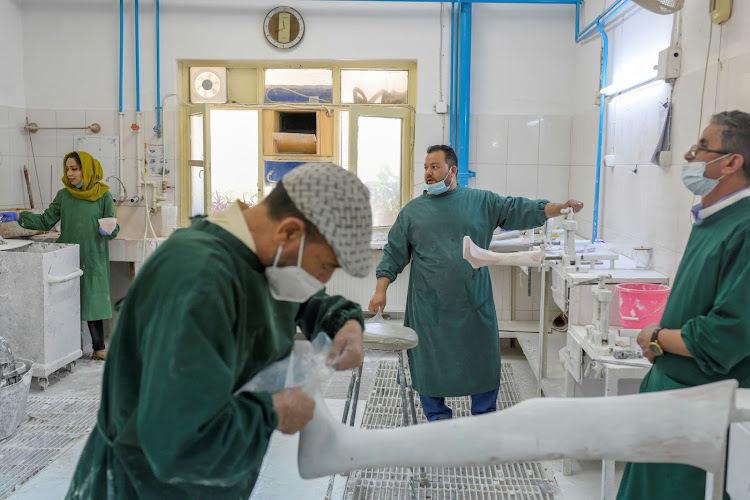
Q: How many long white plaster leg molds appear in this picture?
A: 2